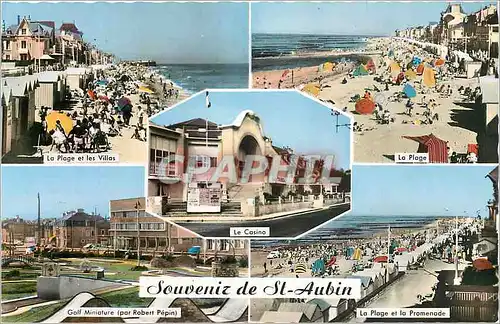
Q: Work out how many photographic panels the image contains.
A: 5